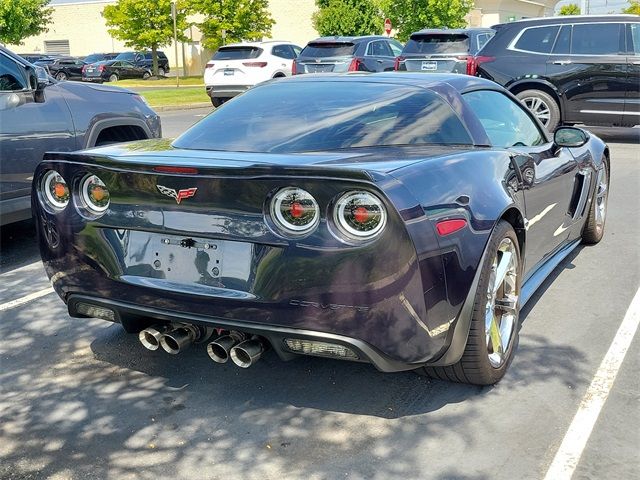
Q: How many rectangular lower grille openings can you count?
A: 2